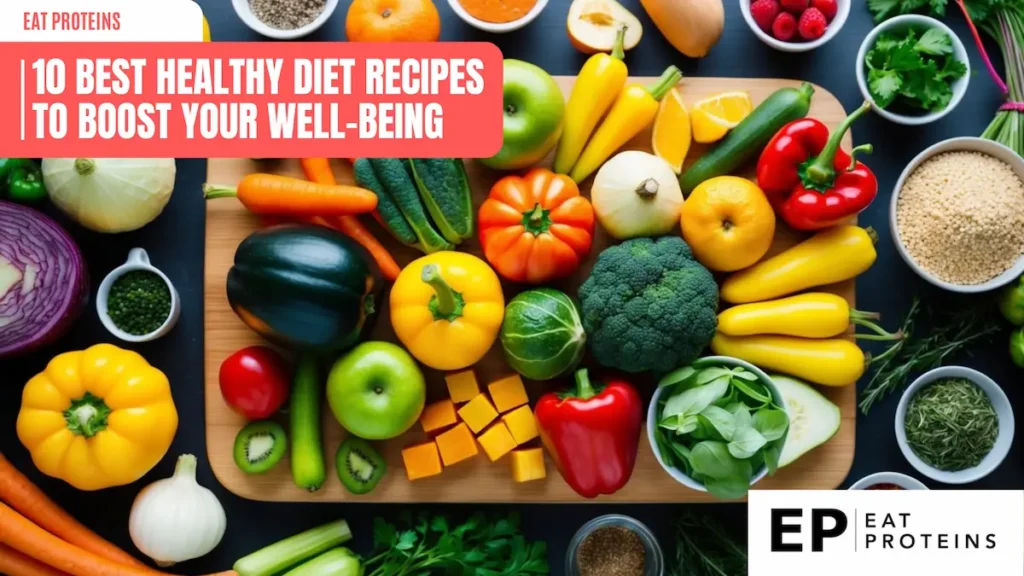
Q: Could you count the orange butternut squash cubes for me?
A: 9